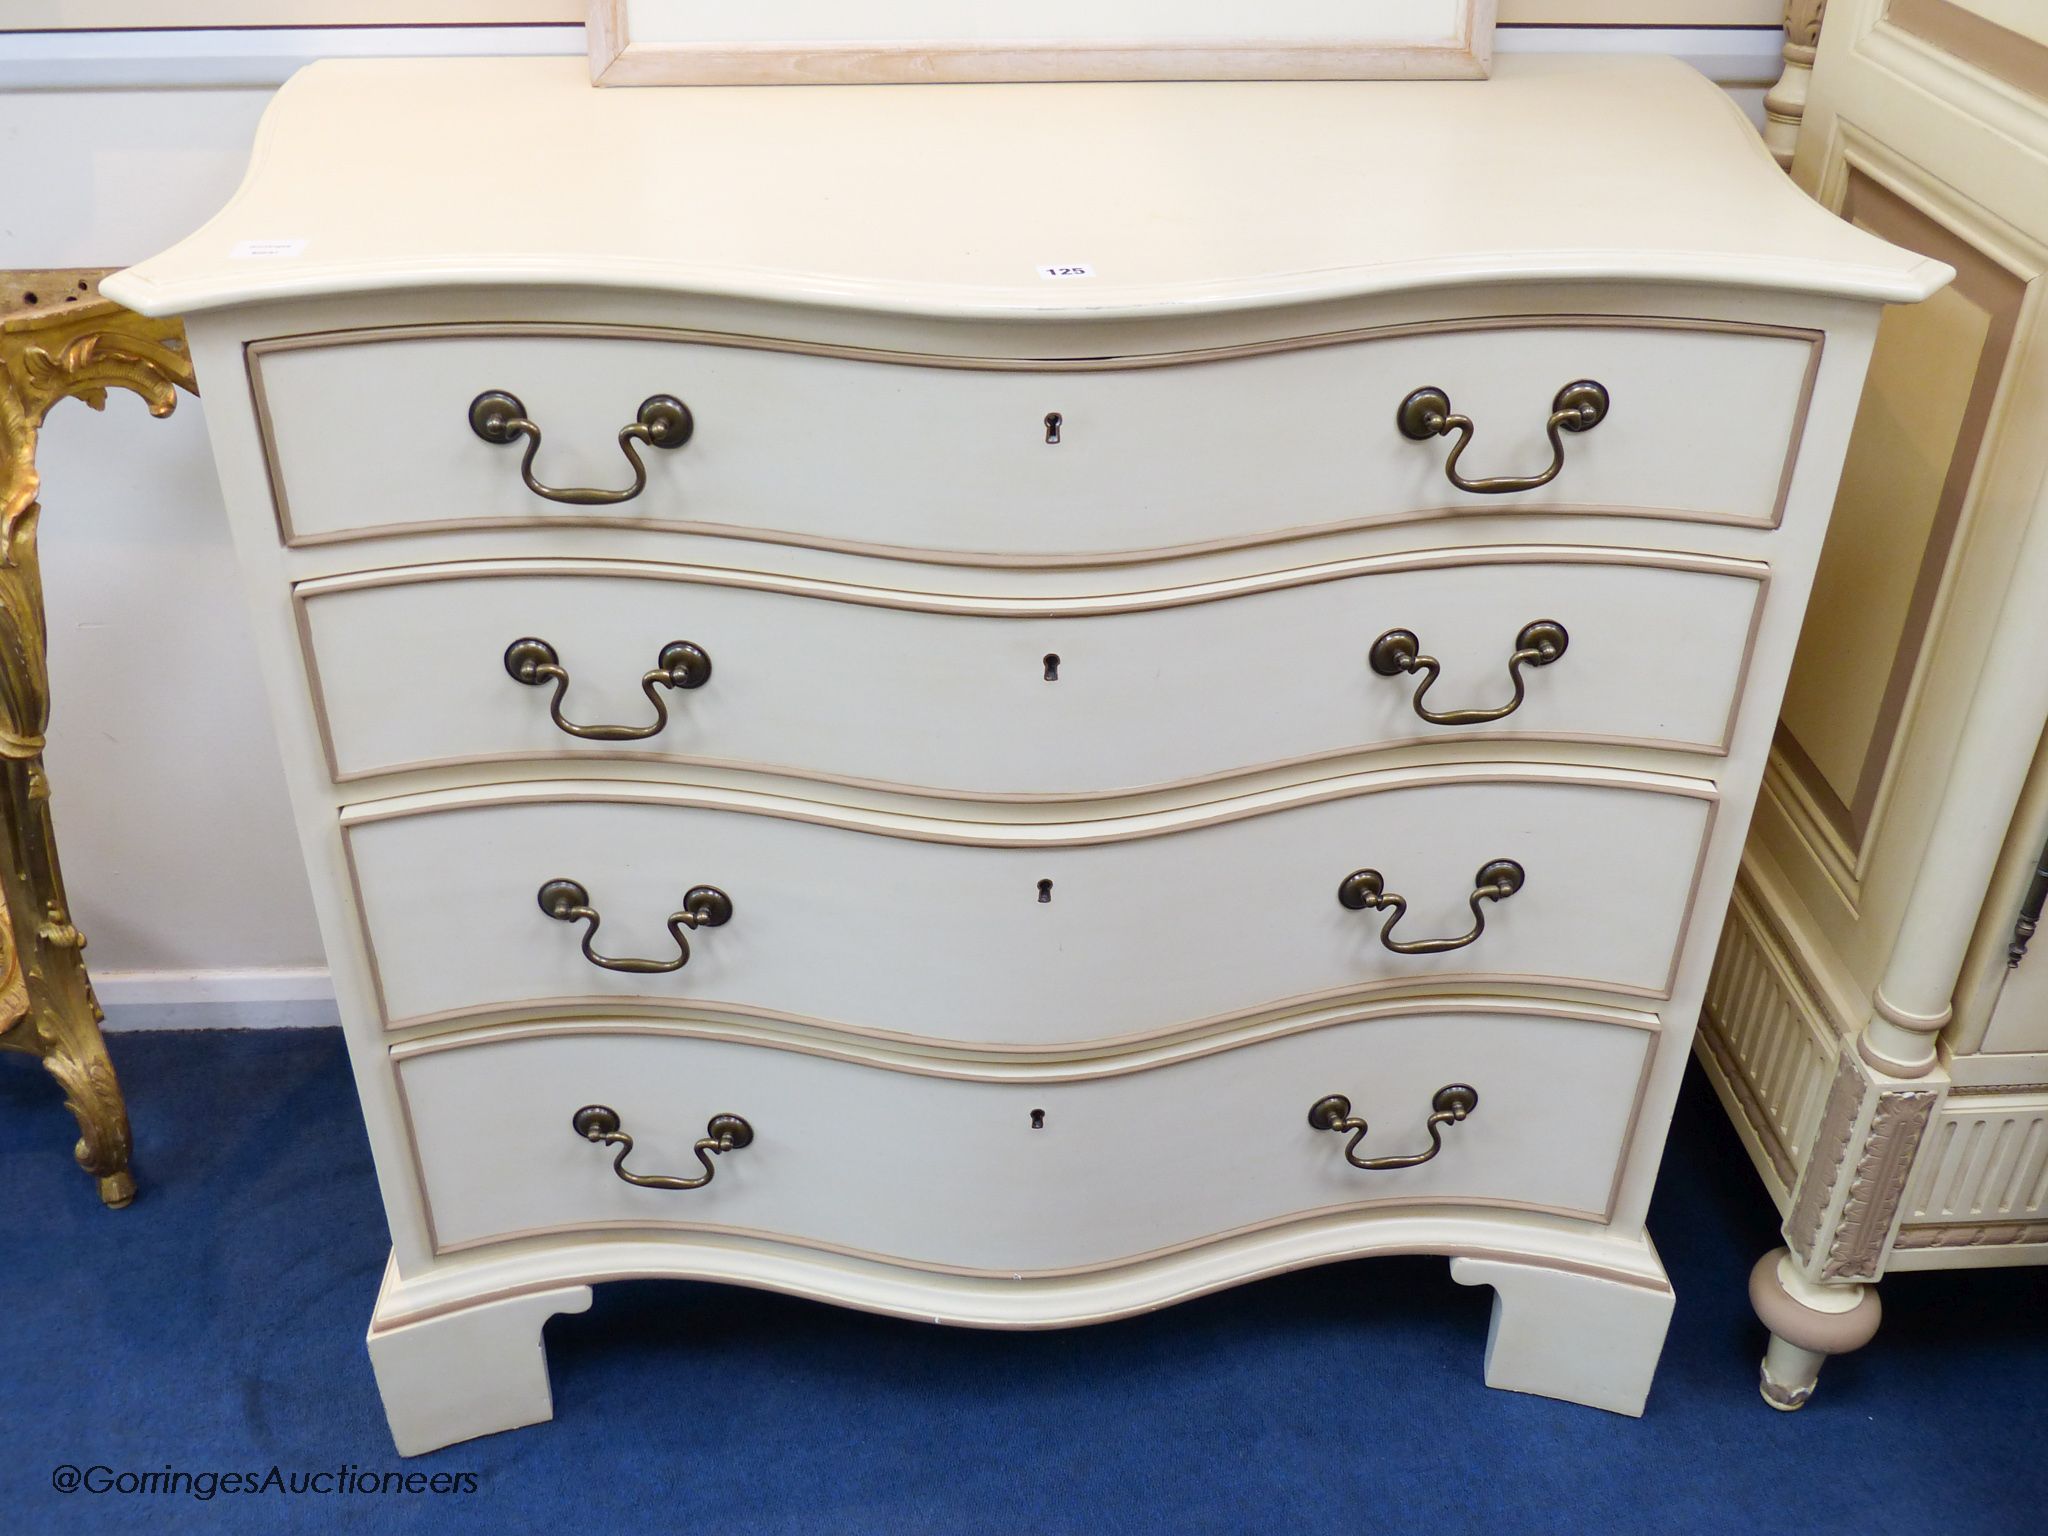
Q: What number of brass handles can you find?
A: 8